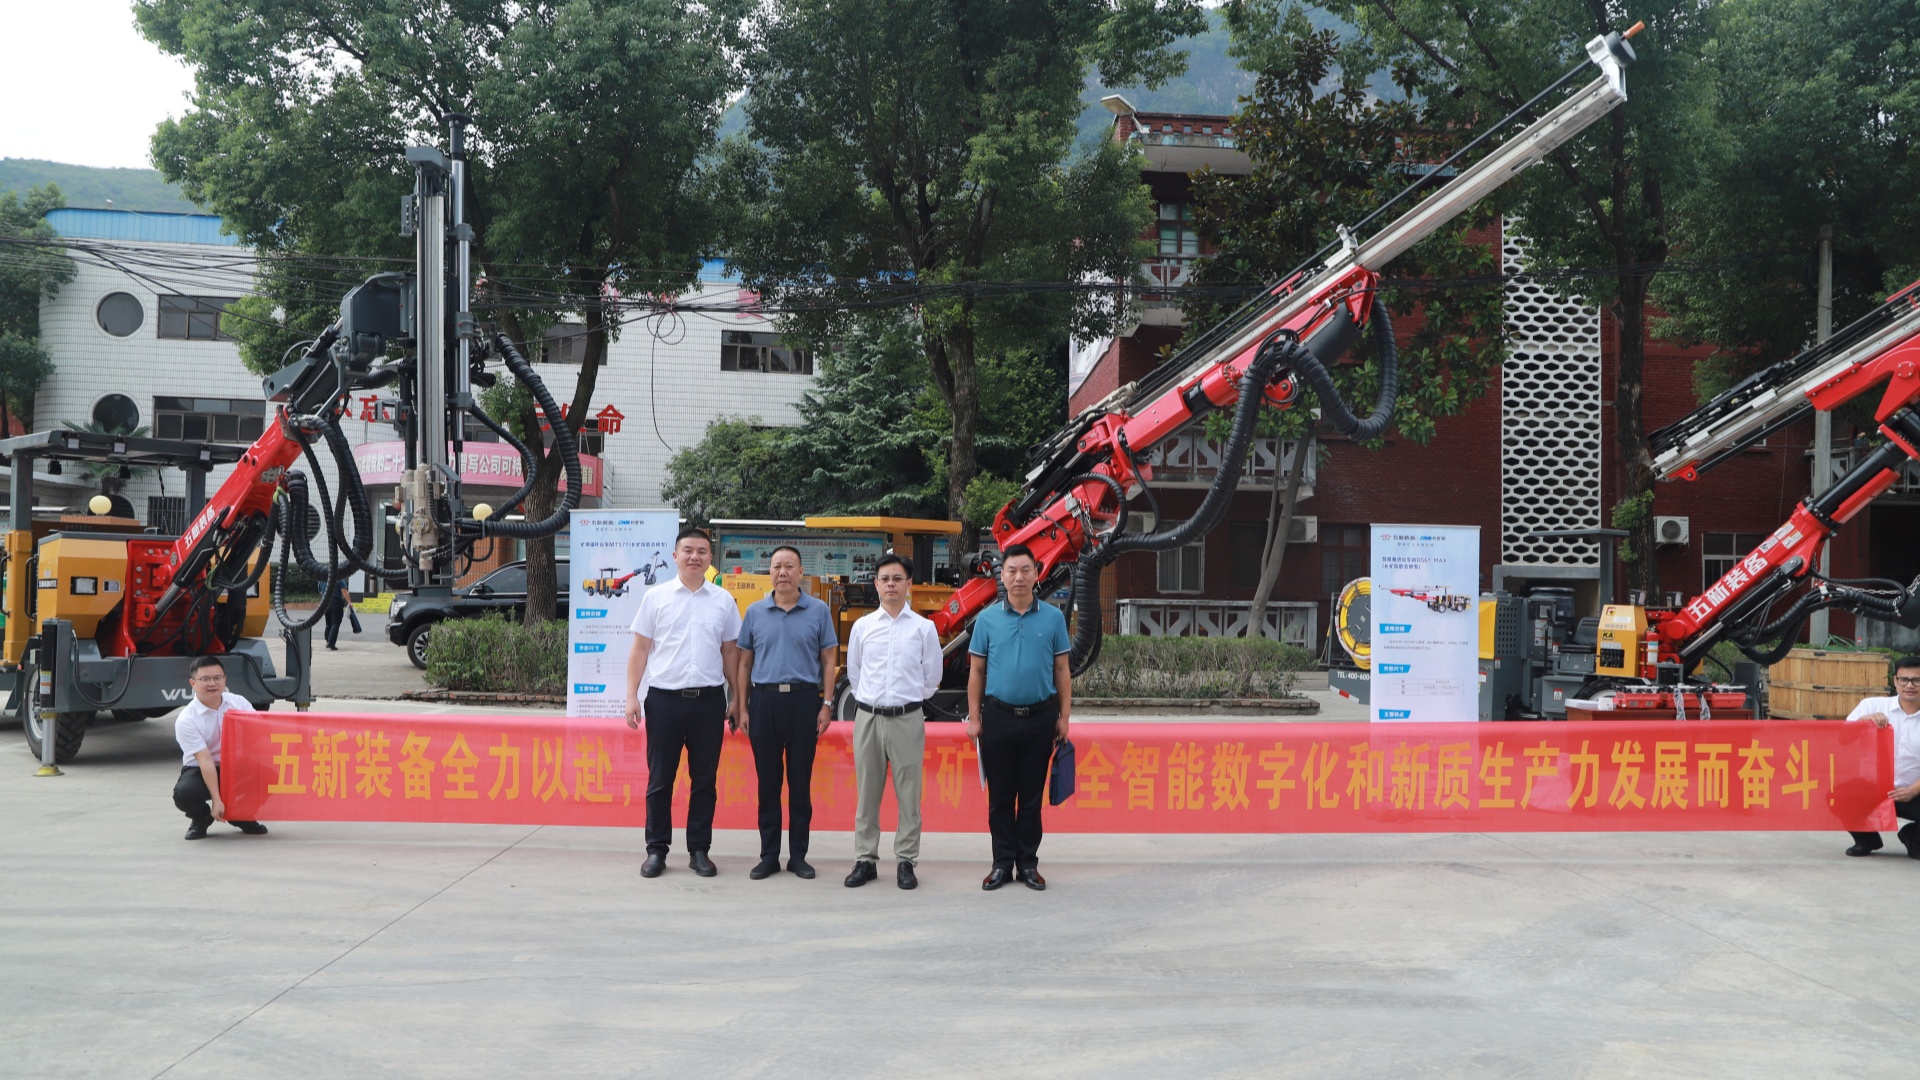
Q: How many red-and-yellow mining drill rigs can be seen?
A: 3